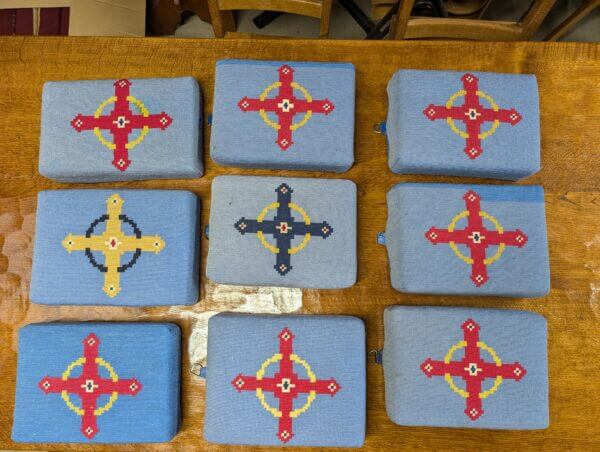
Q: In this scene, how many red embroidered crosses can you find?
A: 7